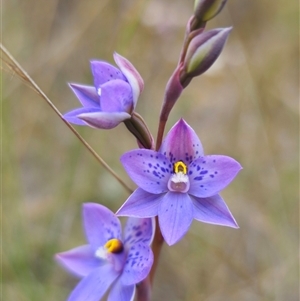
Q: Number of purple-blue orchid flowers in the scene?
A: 3